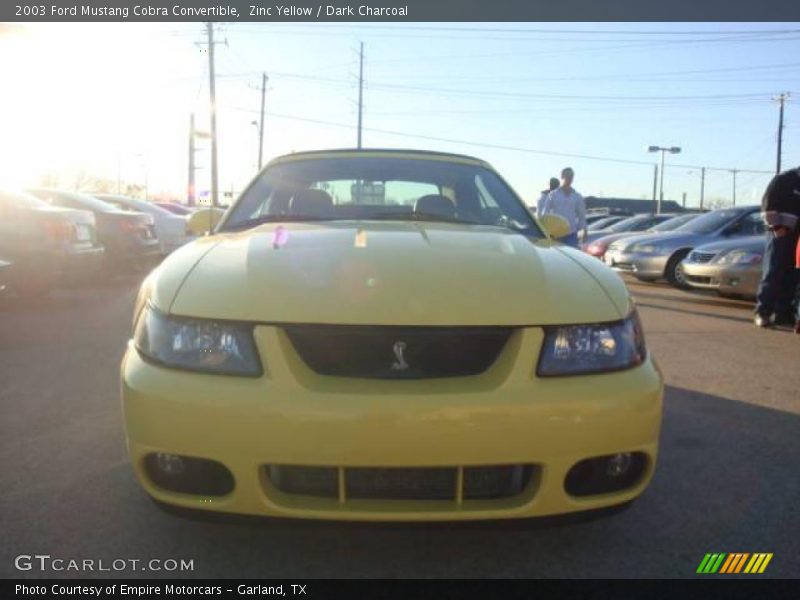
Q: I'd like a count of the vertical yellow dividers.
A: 2